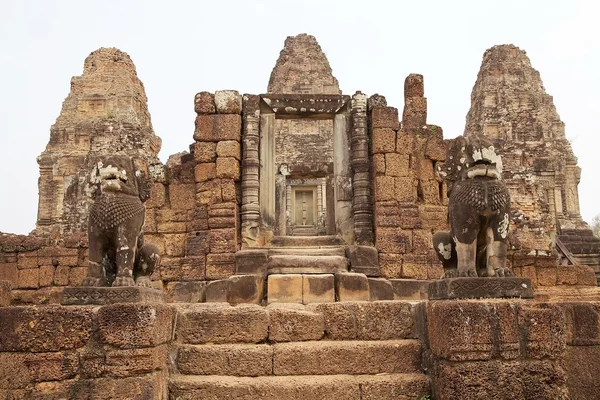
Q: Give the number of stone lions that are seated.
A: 2